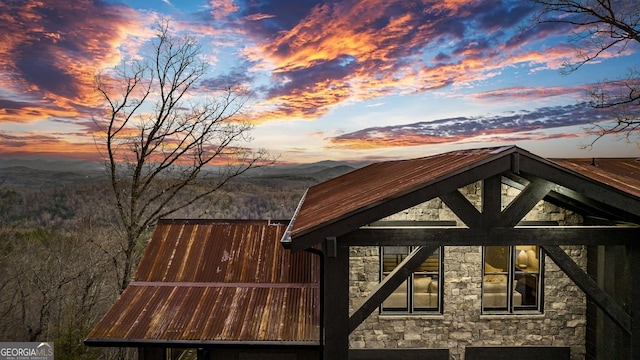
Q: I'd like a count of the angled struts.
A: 4